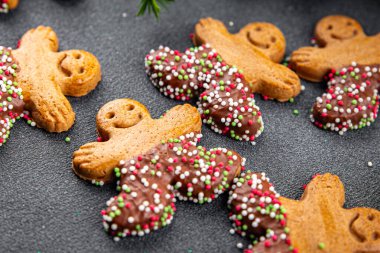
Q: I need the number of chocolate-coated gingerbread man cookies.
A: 5